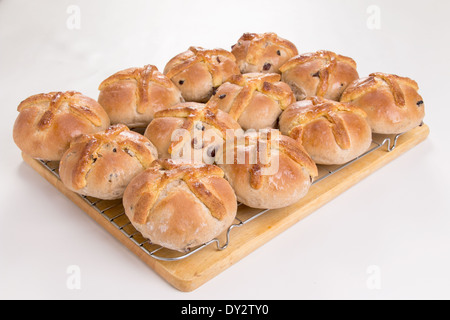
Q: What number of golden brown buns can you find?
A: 12